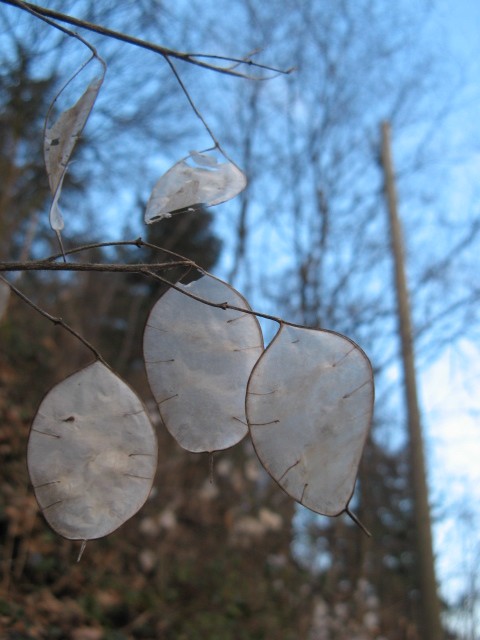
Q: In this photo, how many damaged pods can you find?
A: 2